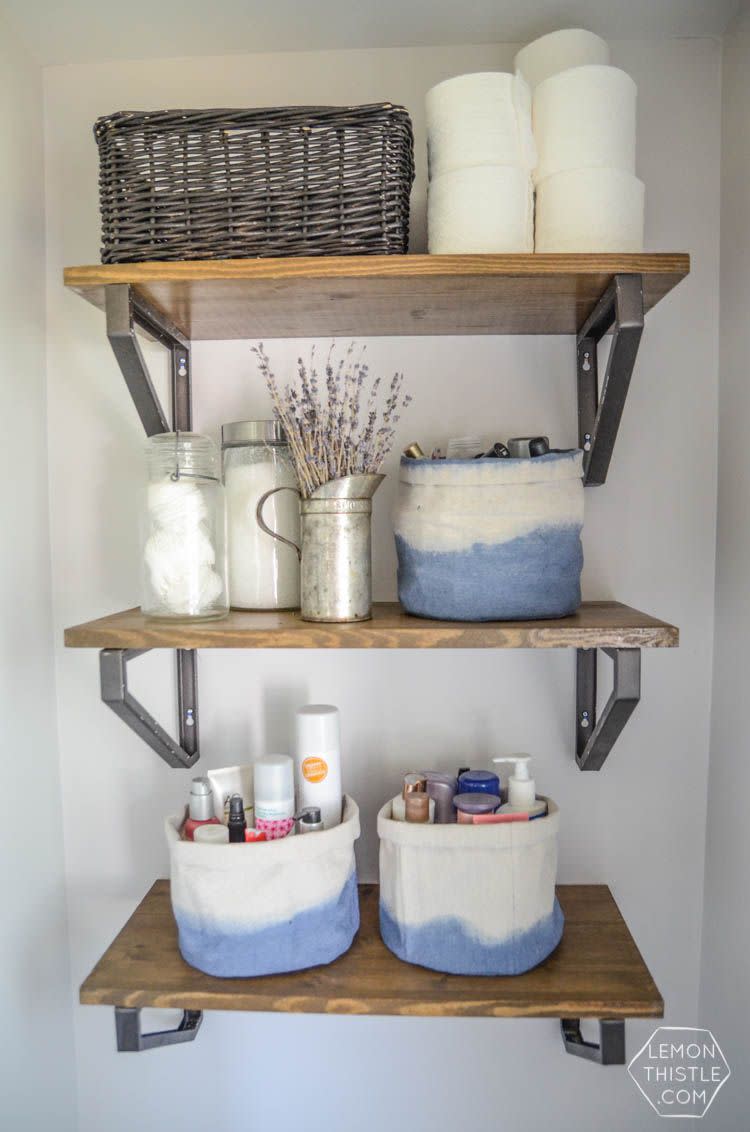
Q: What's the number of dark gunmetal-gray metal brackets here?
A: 6